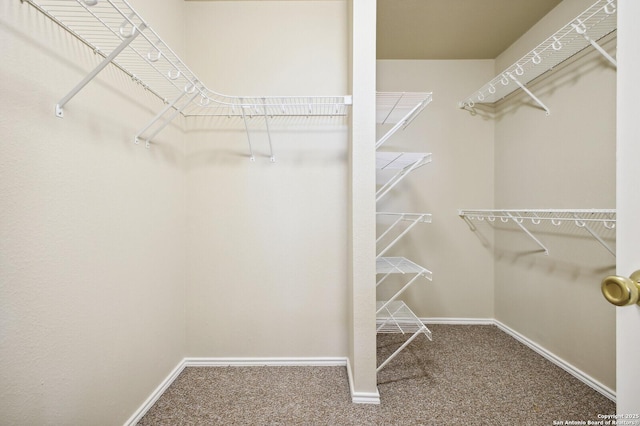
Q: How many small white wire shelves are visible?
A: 5